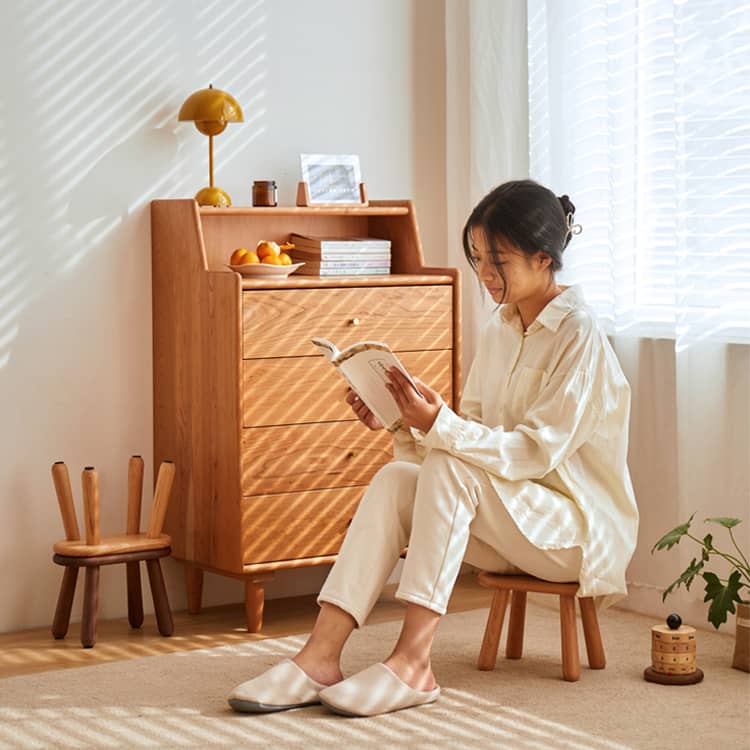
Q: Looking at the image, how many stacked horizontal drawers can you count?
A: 4